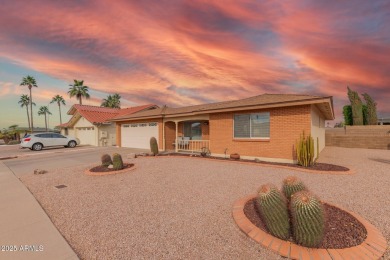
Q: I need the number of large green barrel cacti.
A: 3